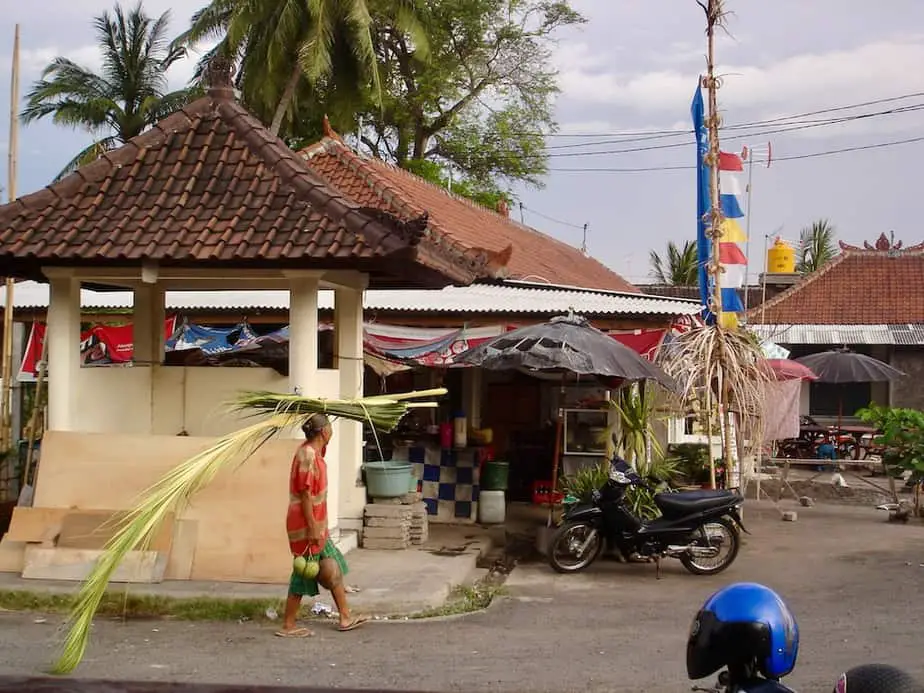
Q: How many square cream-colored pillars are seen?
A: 4